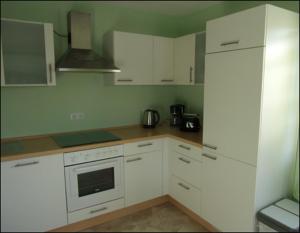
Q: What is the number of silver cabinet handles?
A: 14